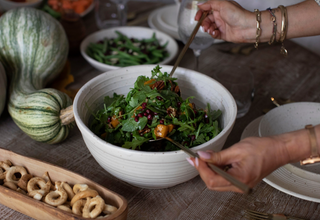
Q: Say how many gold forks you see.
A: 1